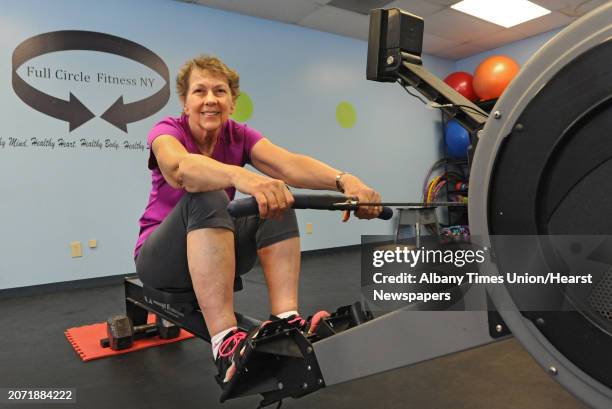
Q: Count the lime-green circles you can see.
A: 2